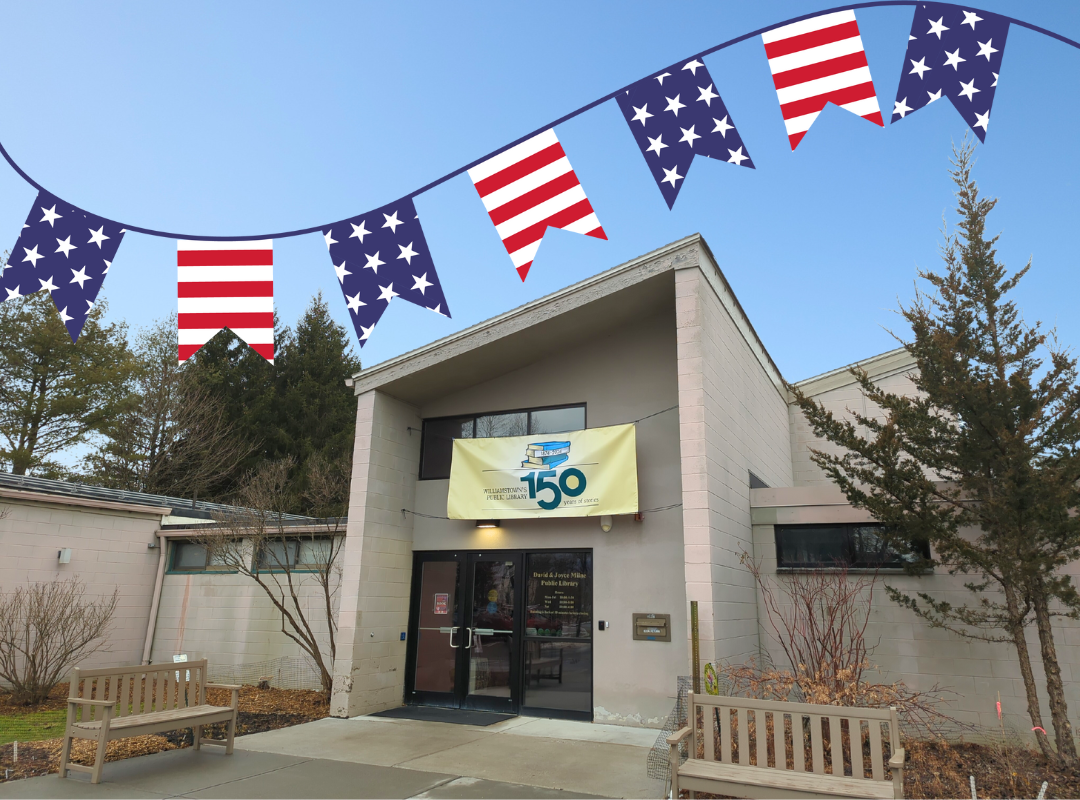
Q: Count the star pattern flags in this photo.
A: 4